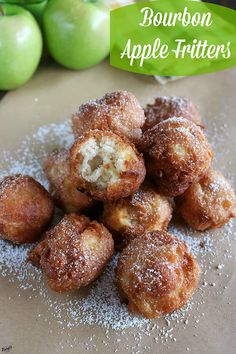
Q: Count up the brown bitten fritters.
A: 1